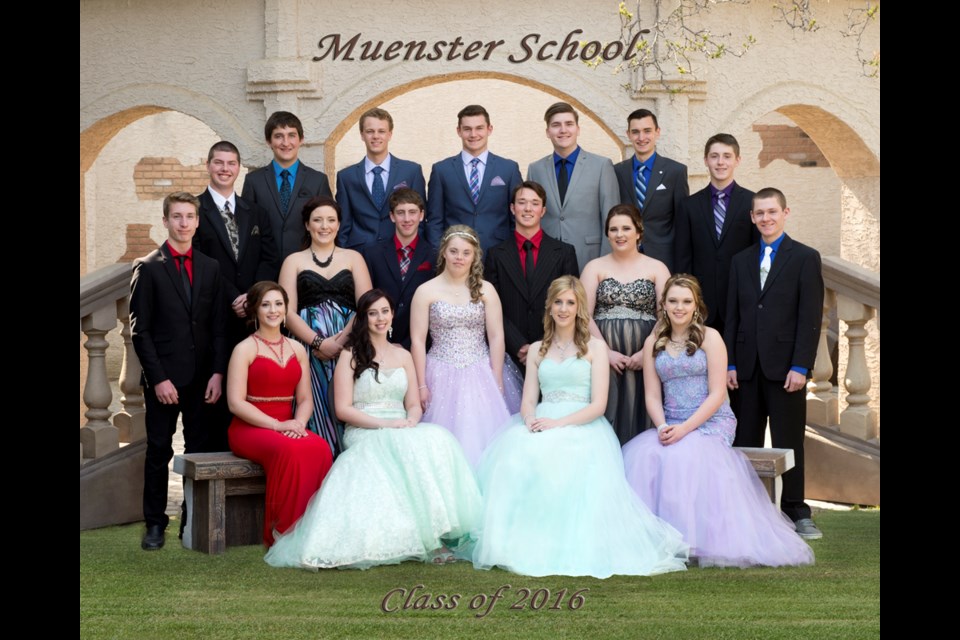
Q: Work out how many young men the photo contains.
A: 11